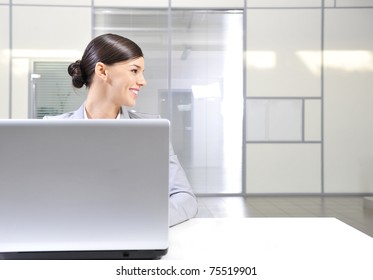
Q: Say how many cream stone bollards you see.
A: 0